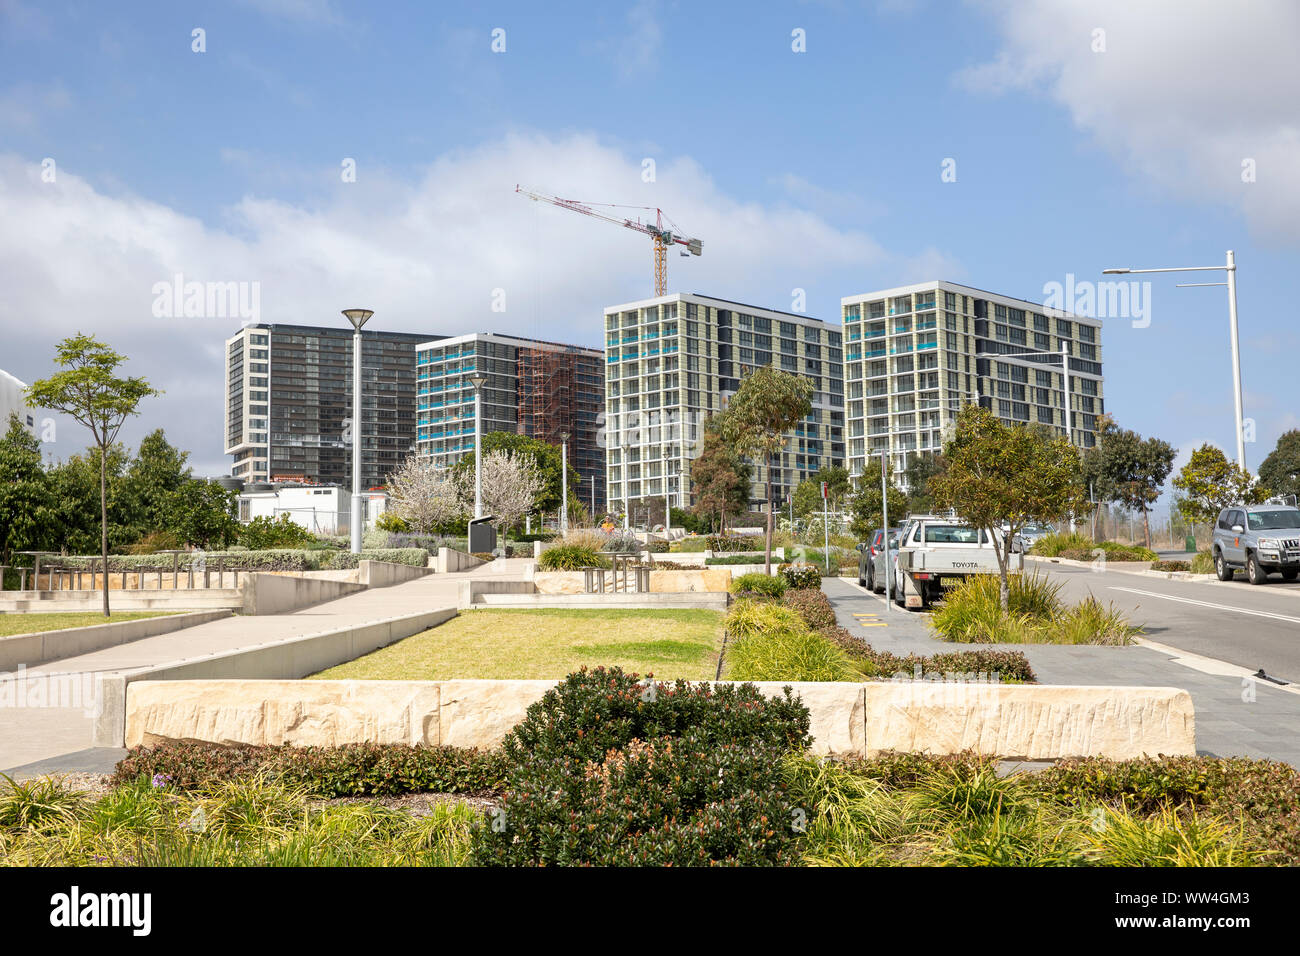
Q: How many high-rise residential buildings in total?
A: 4